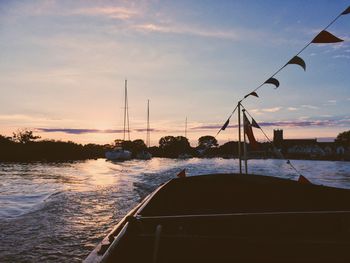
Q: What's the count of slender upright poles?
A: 5